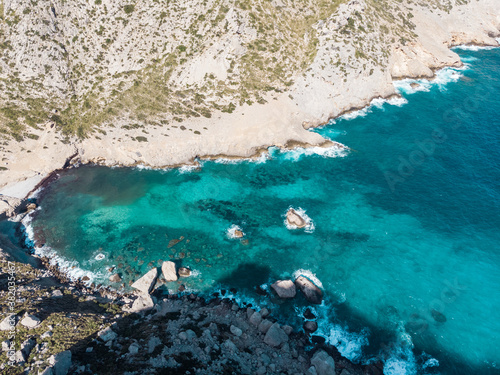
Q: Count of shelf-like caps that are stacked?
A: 0